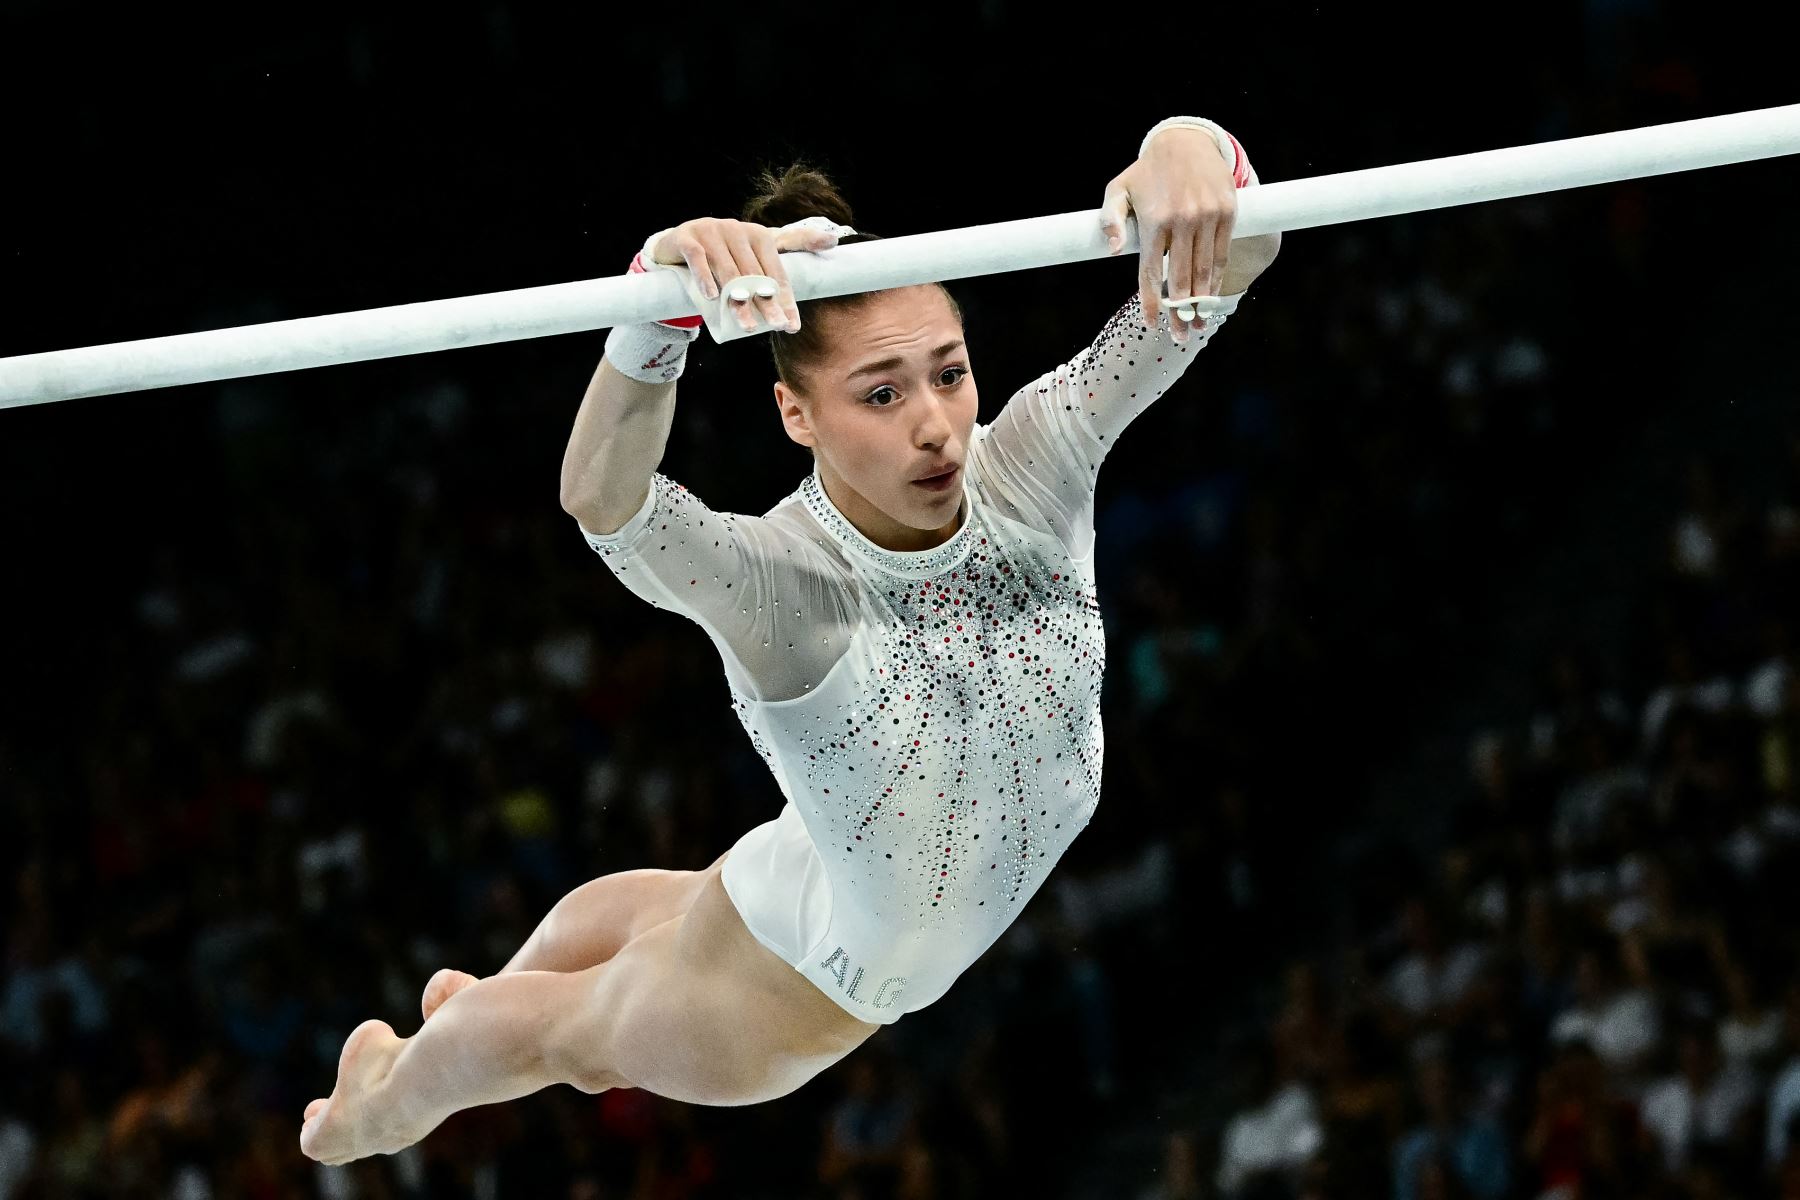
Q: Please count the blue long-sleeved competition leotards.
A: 0